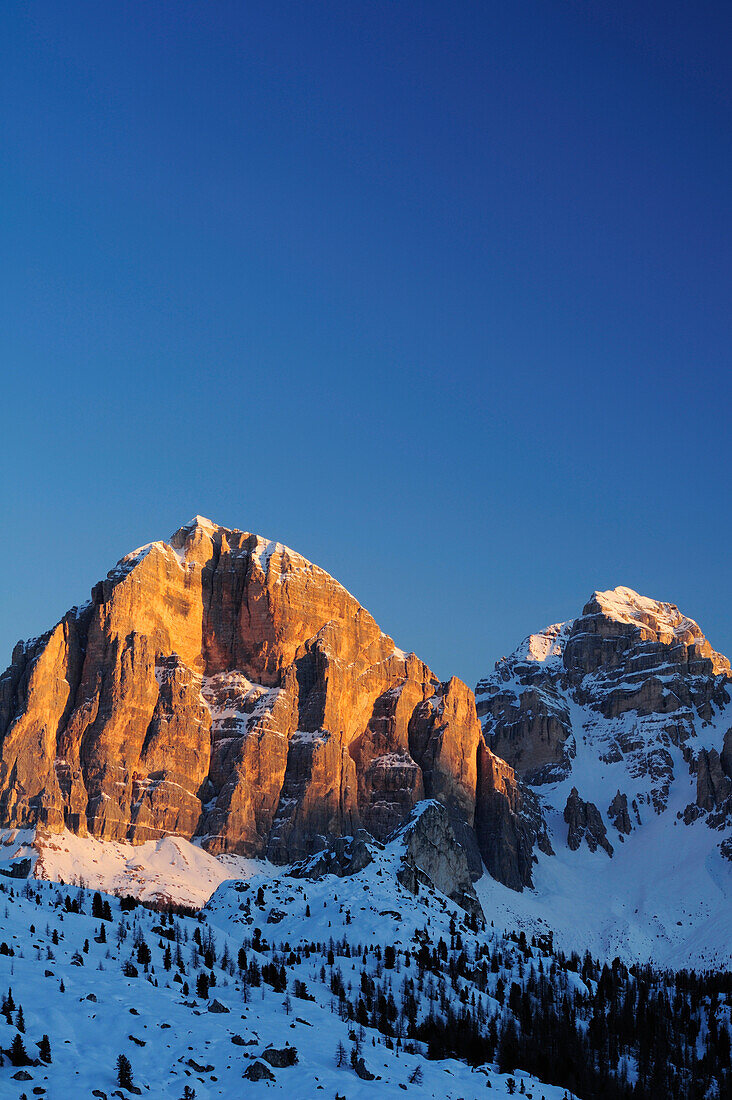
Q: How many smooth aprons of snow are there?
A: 2